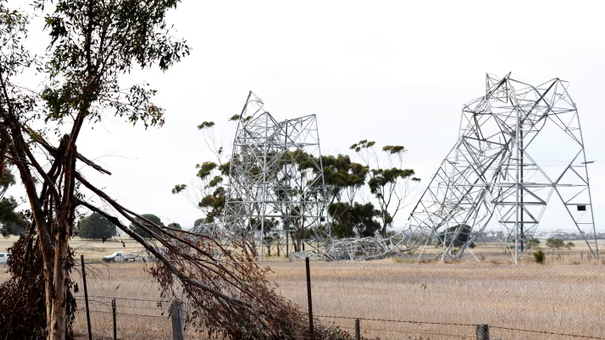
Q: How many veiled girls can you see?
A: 0